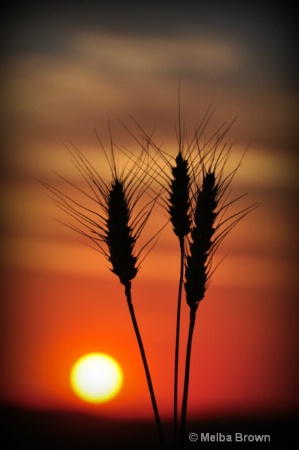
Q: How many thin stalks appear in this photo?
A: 3